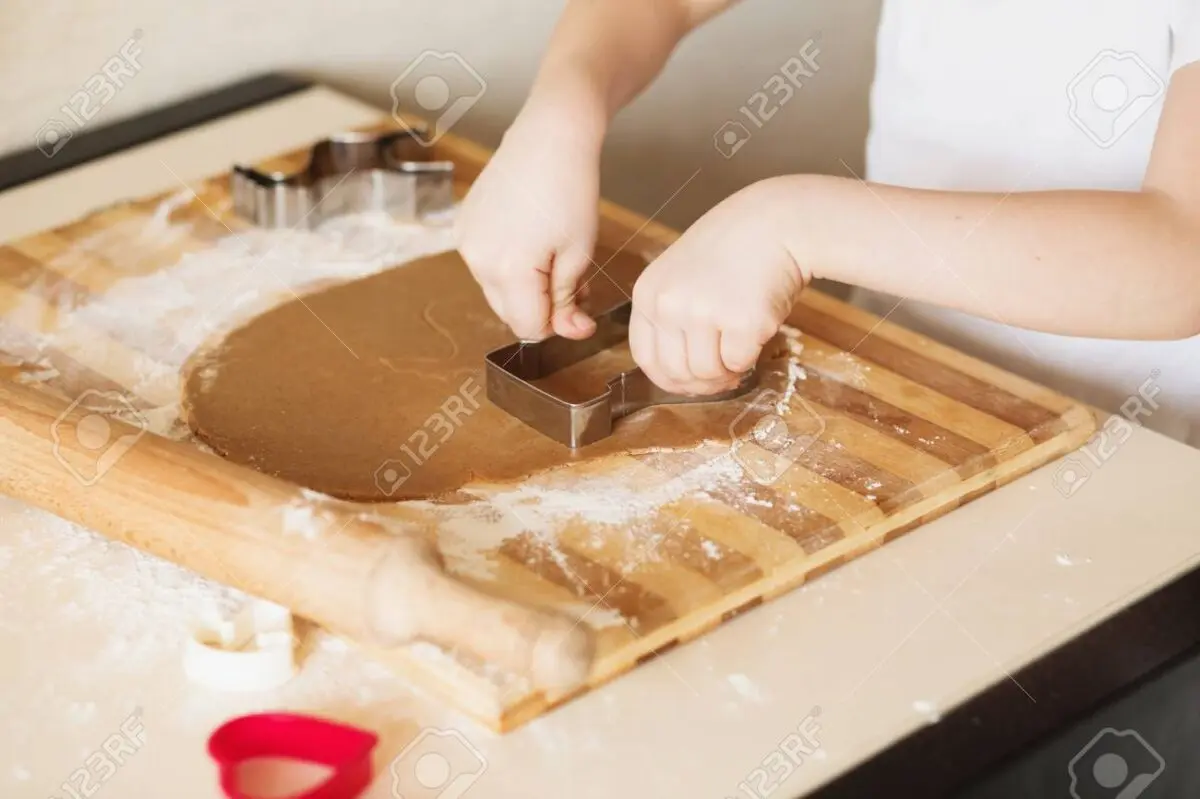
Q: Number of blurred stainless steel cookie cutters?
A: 1